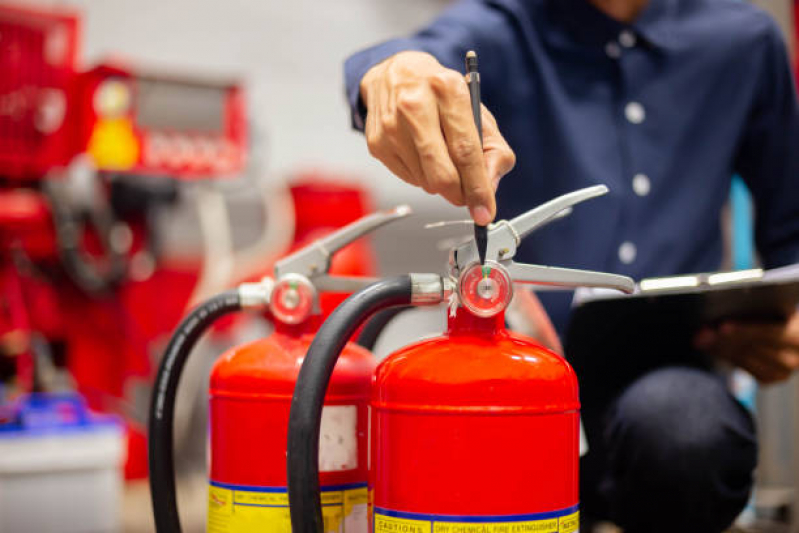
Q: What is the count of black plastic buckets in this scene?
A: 0